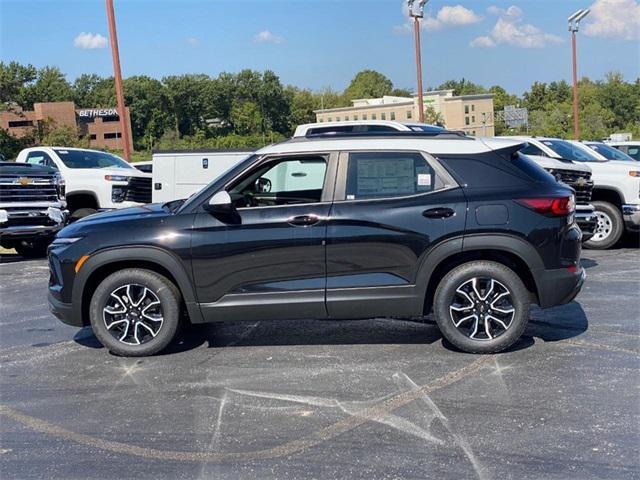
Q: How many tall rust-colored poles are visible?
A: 3